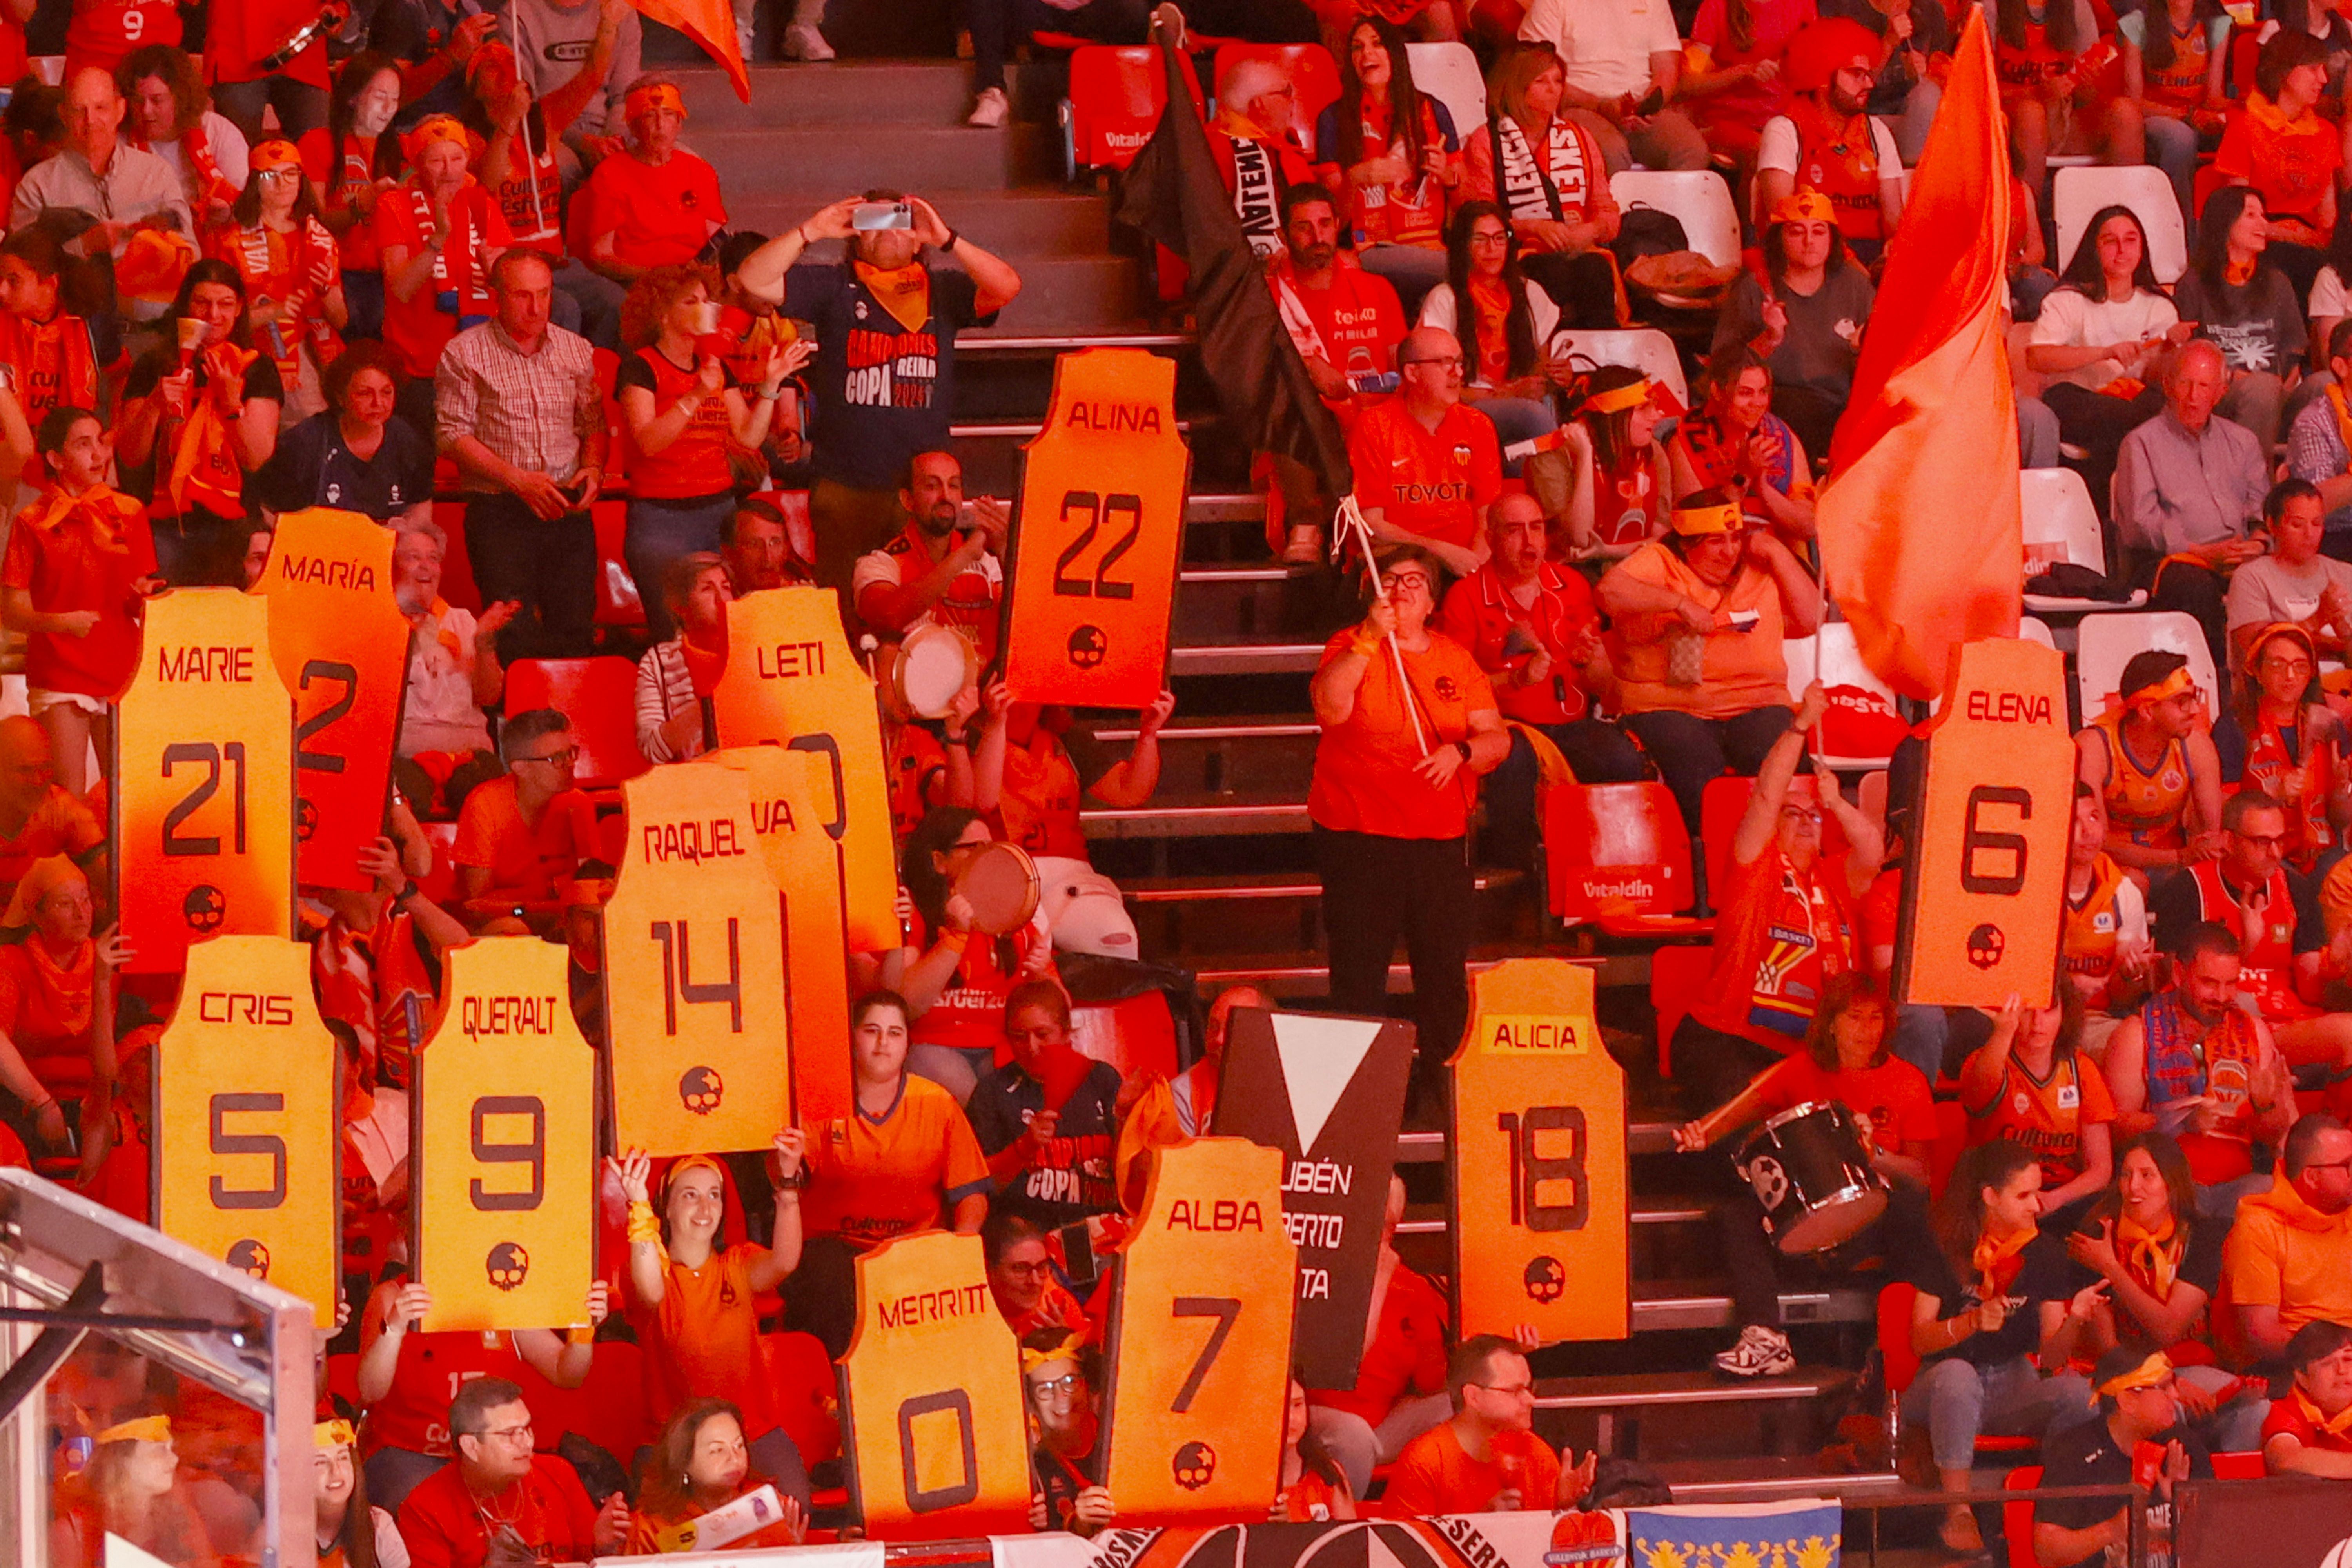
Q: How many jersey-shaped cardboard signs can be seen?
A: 12